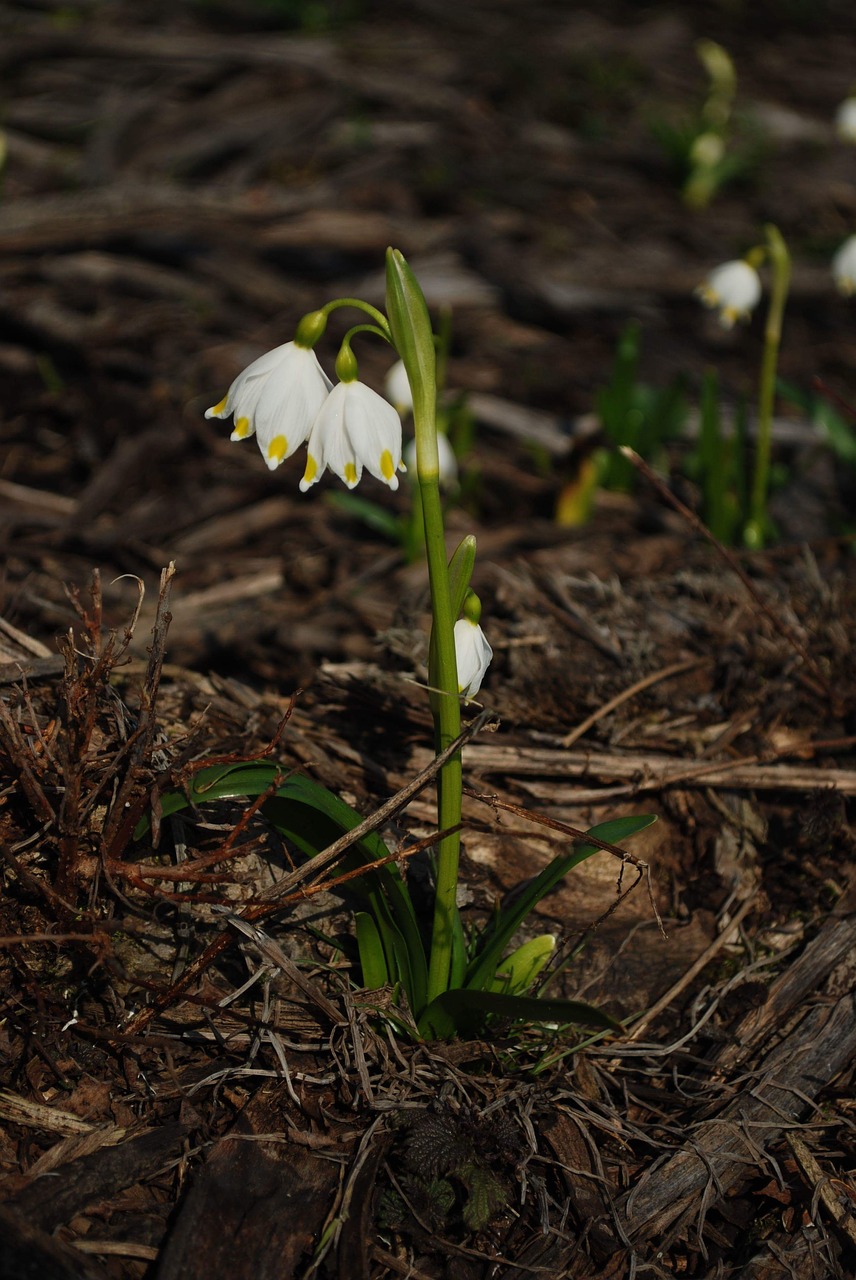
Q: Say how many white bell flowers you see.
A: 8